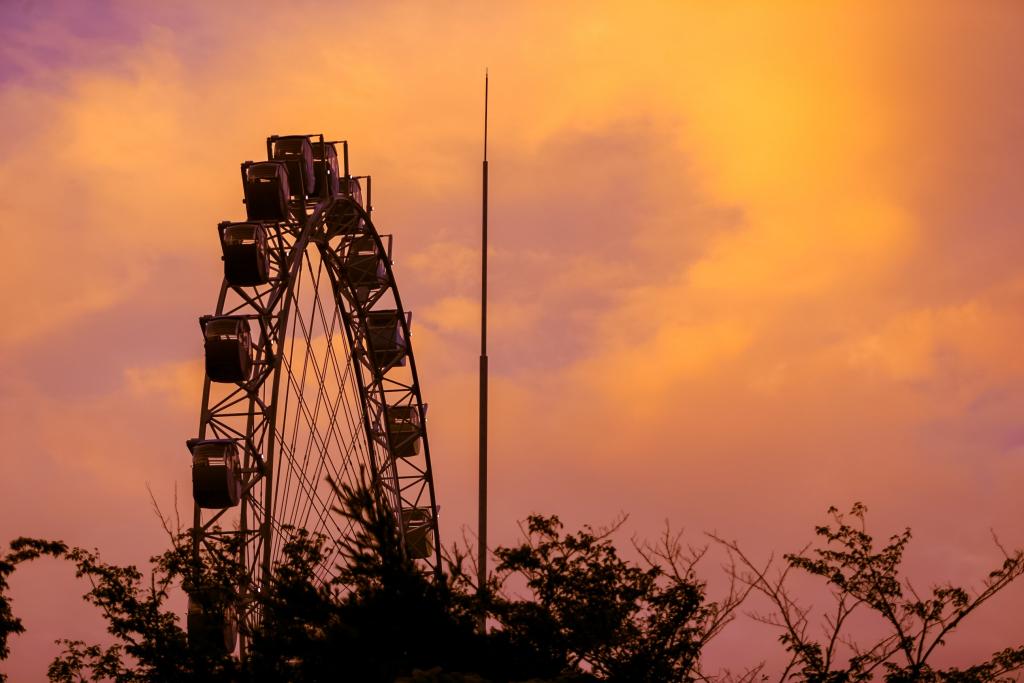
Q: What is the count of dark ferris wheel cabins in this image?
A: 12